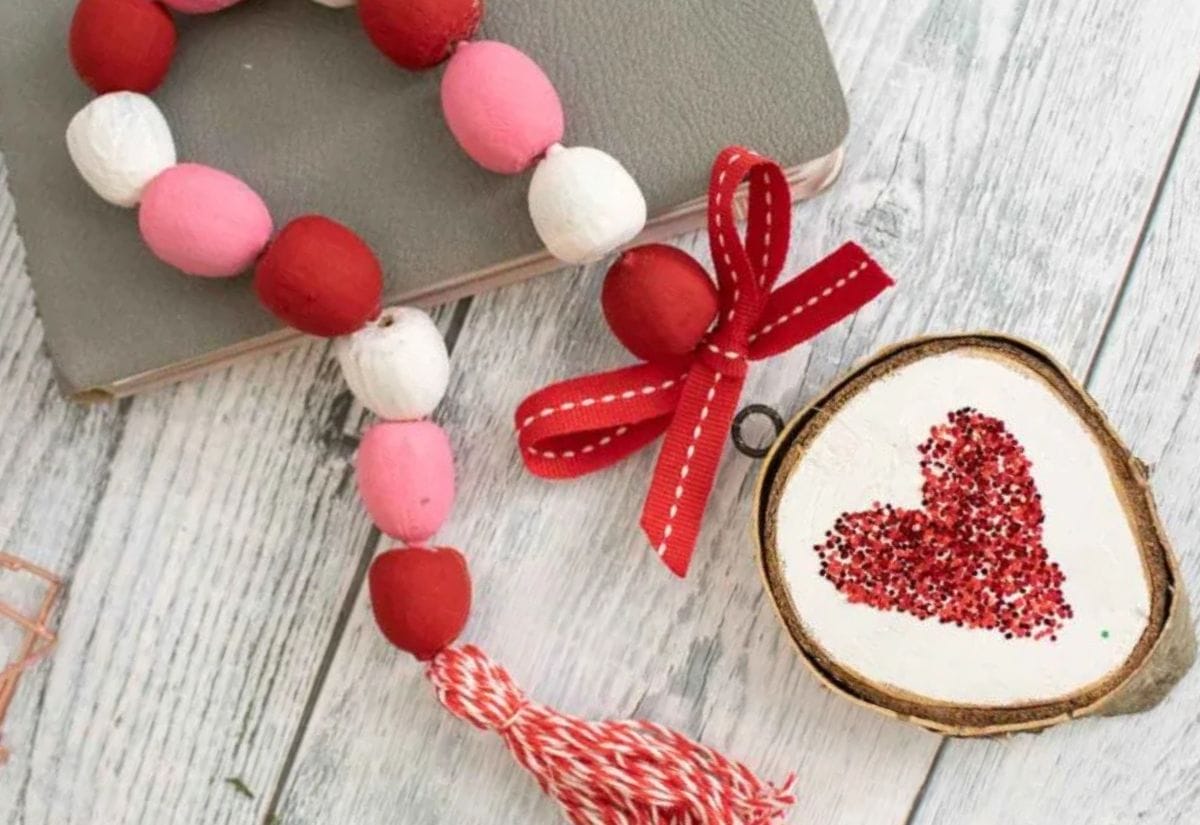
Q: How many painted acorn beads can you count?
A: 13